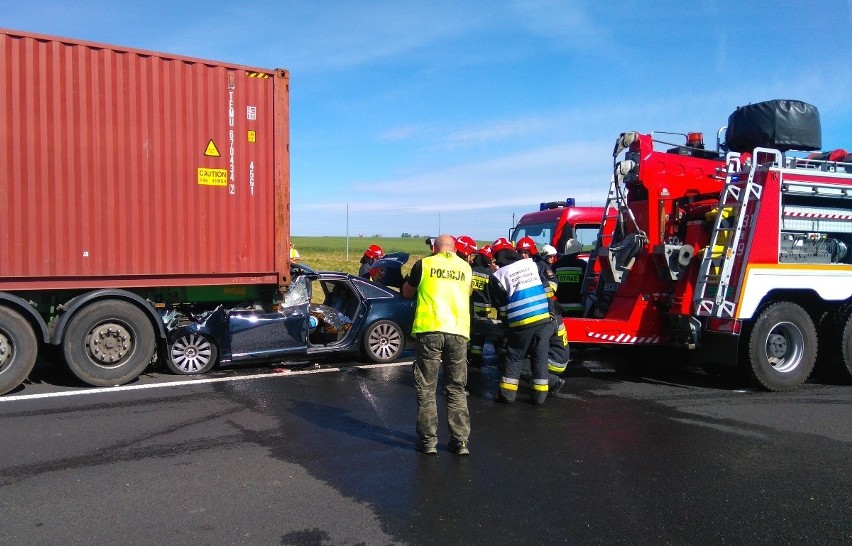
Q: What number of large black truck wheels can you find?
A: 4